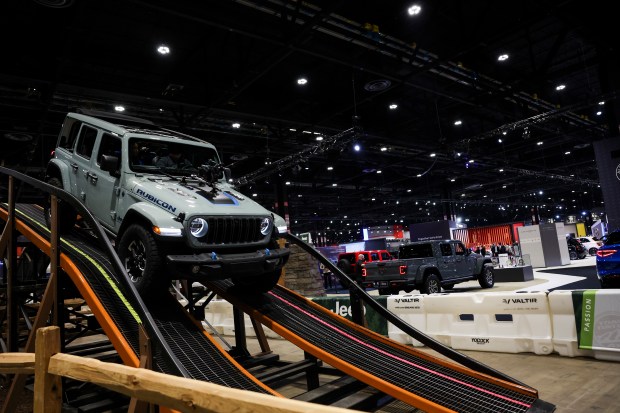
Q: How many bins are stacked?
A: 0